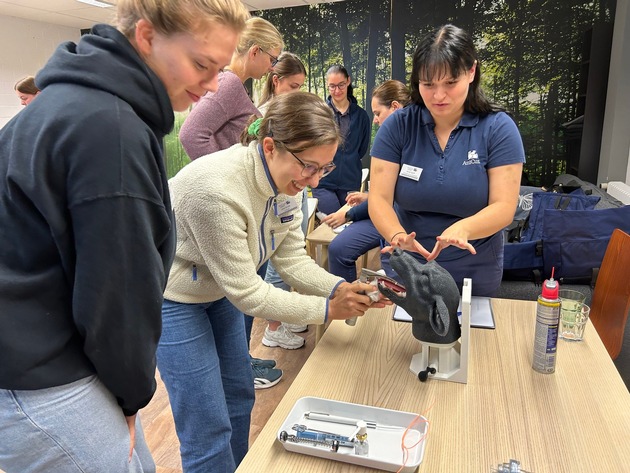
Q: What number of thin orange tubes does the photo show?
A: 1